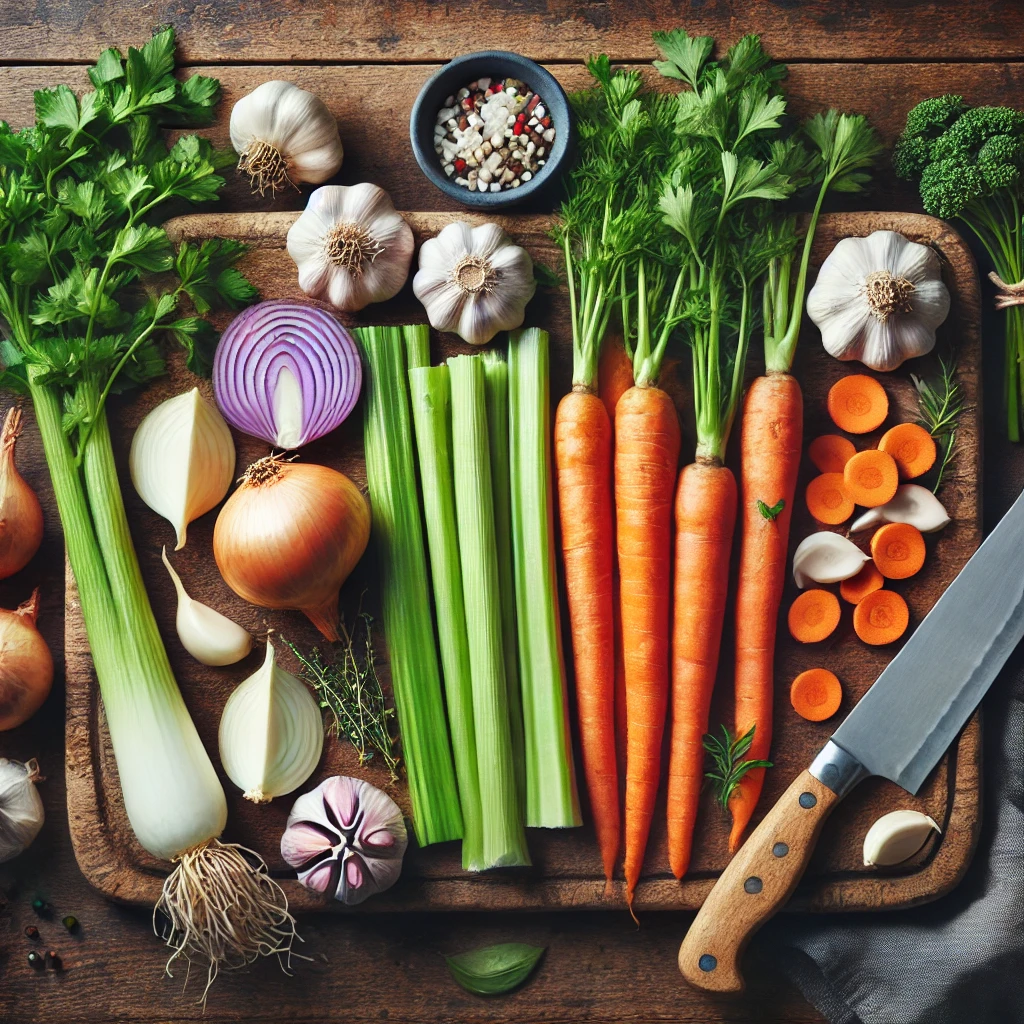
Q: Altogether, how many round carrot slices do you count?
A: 10